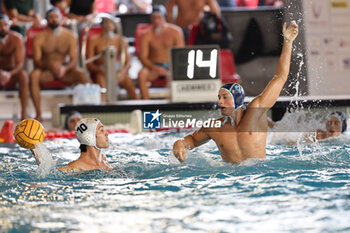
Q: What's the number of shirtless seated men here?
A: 4